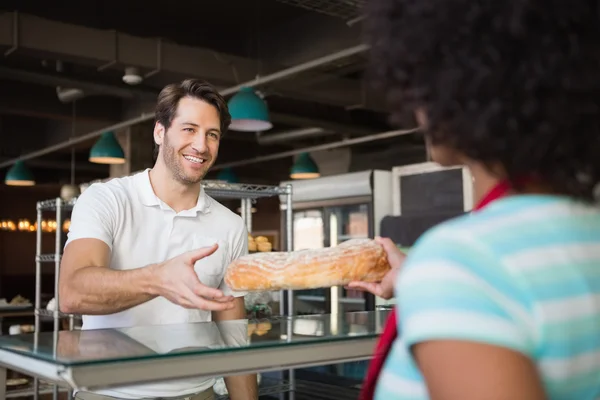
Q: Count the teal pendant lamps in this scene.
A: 5